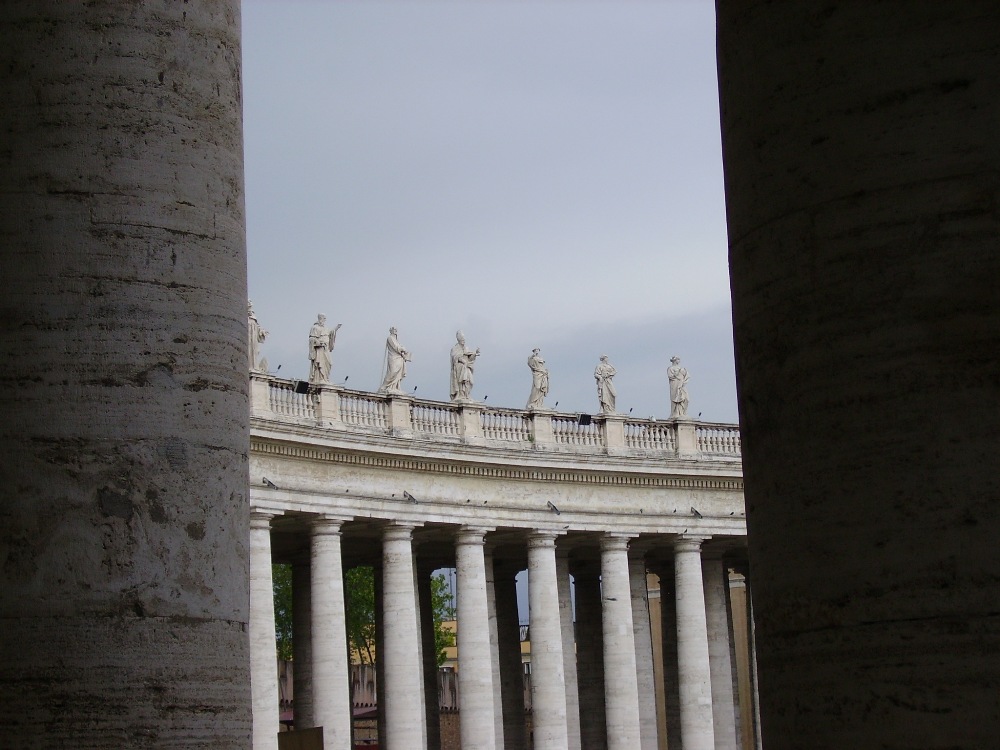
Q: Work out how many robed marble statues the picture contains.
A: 7